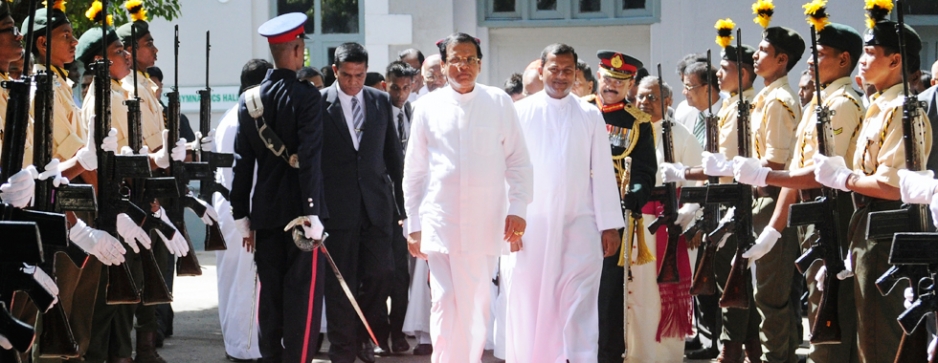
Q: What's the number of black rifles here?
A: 13